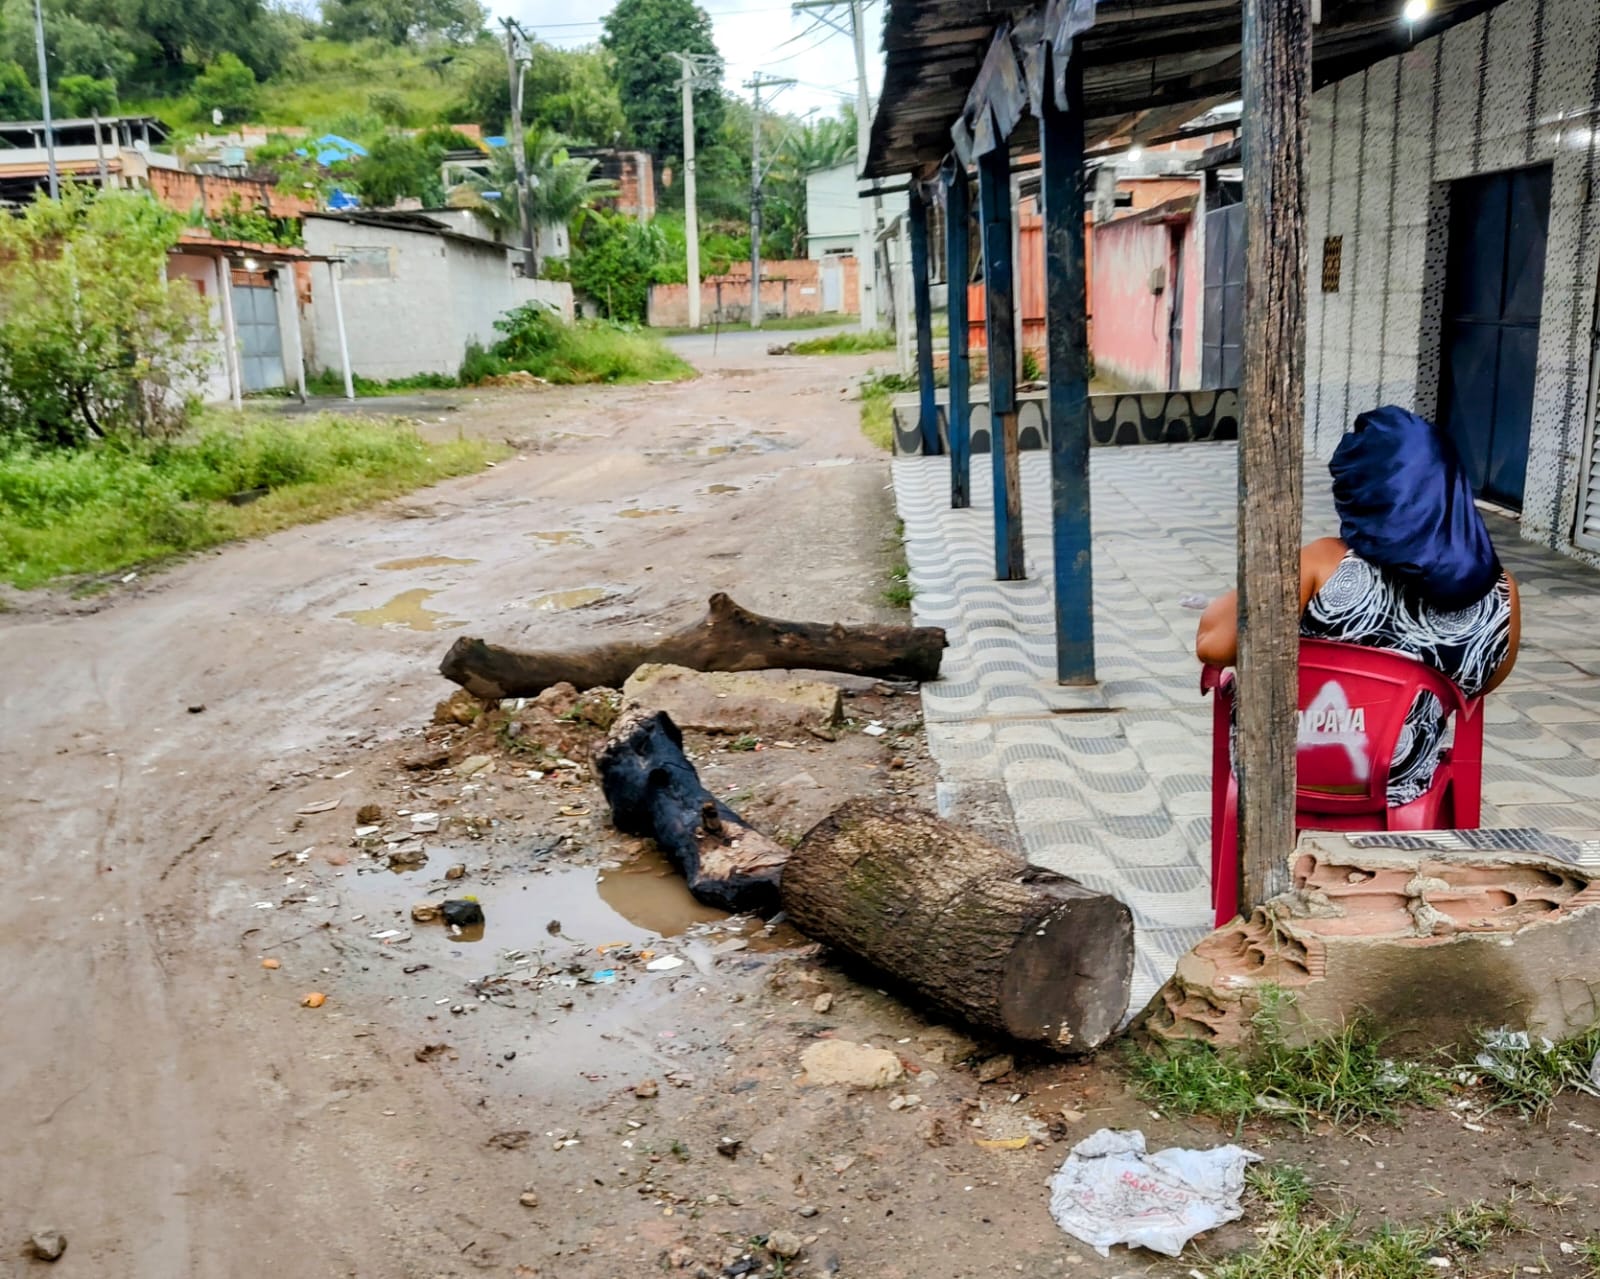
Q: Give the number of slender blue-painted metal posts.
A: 4